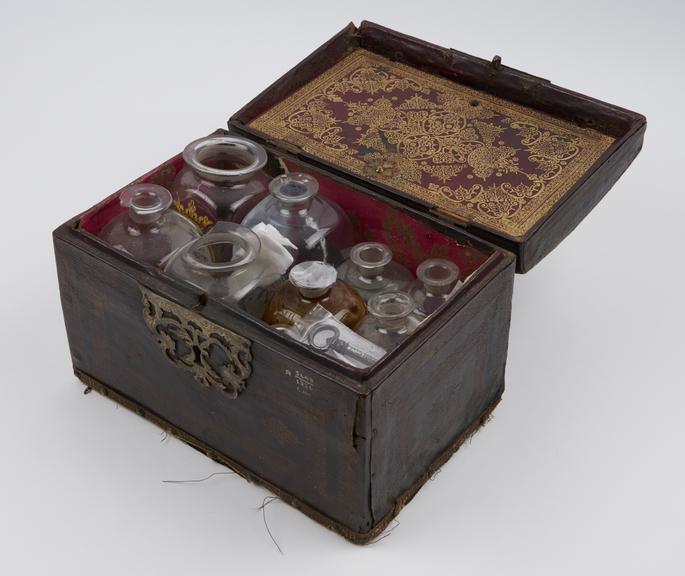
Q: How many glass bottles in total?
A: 8